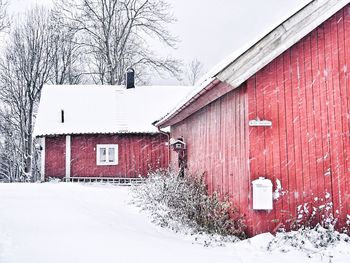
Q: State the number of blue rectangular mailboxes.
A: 0